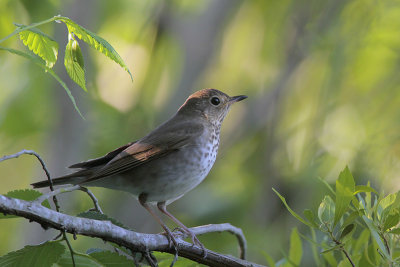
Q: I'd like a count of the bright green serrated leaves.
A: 3